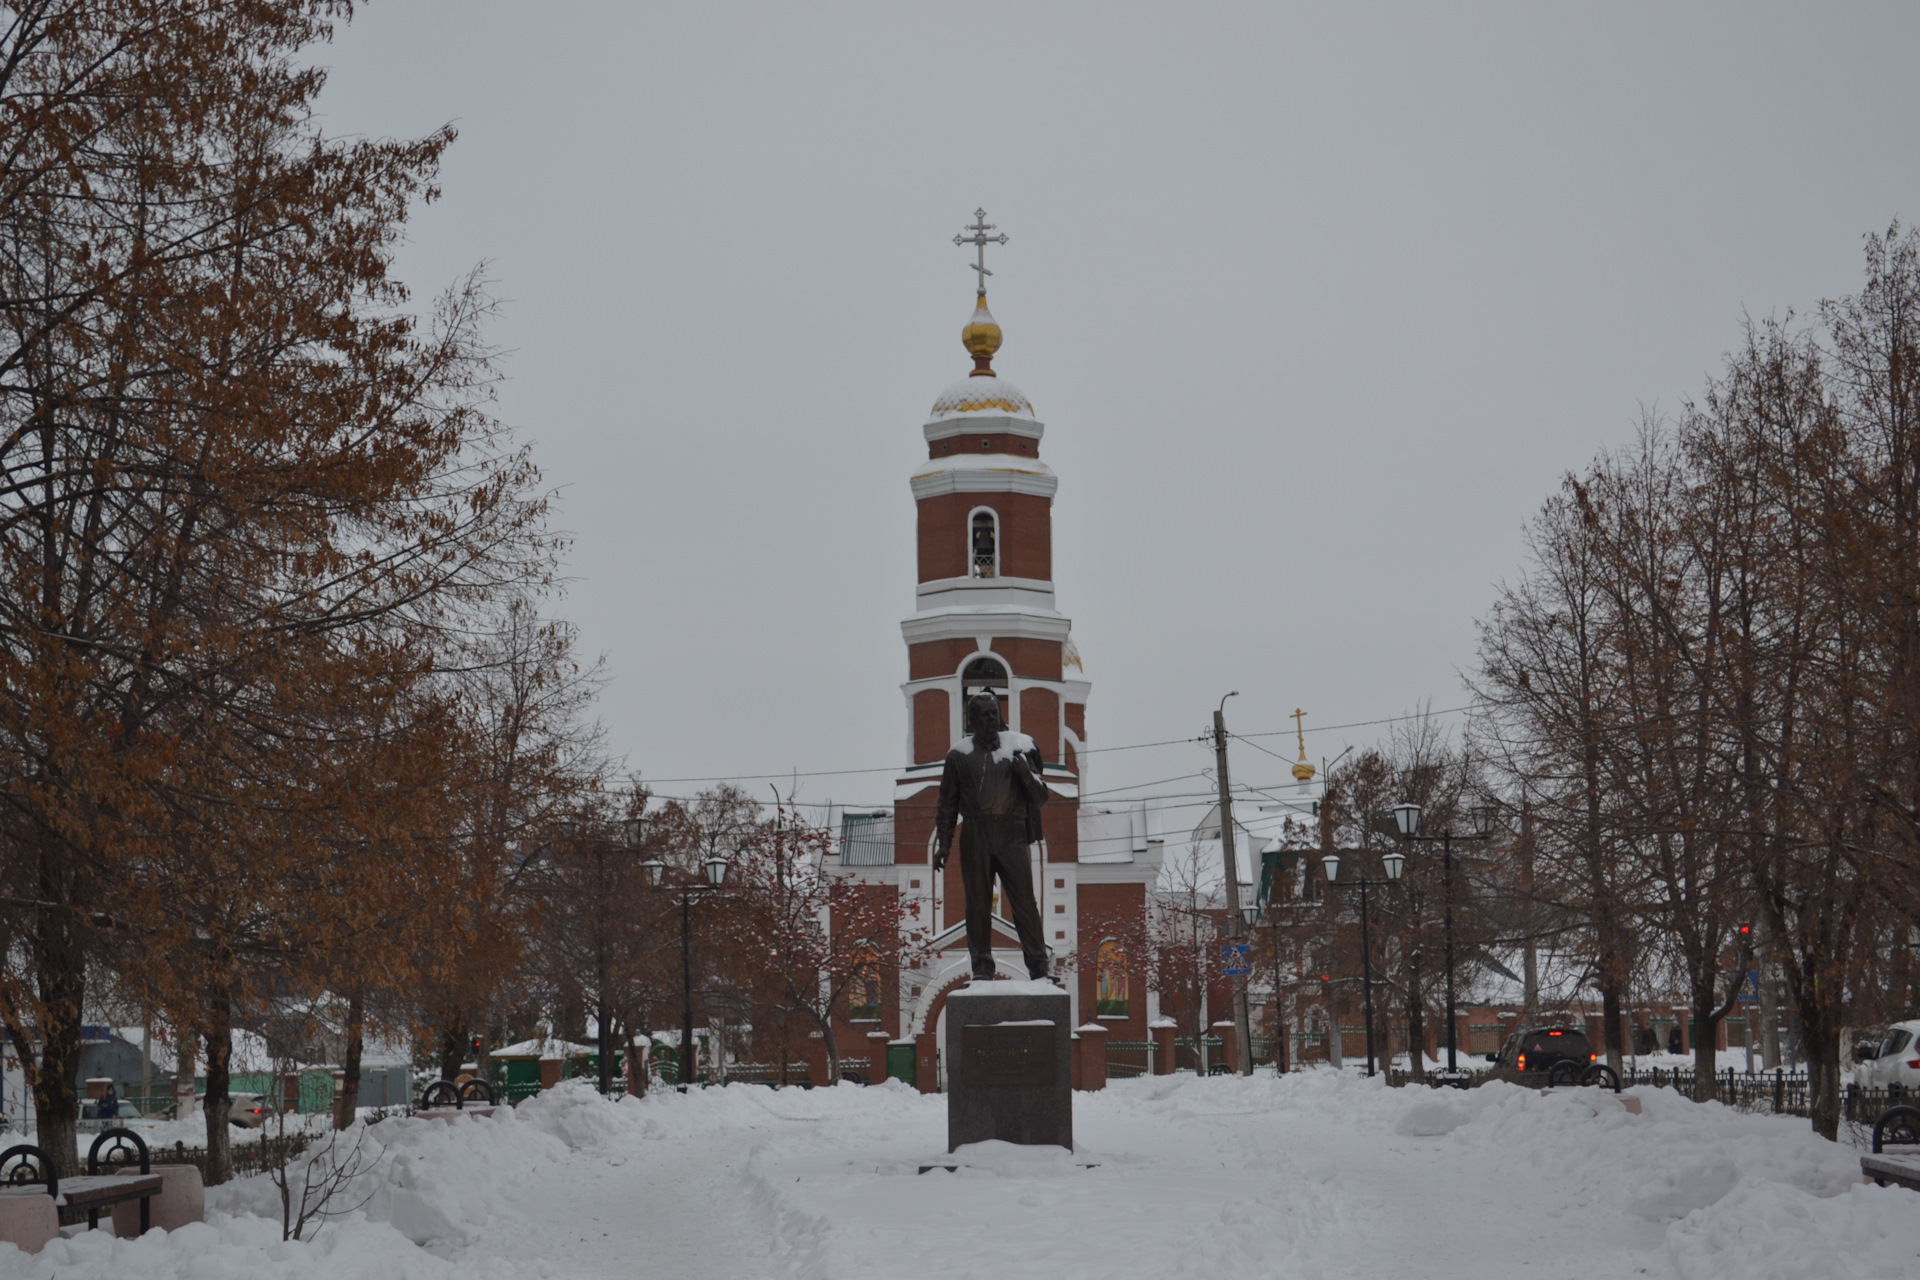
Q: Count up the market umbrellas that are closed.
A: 0